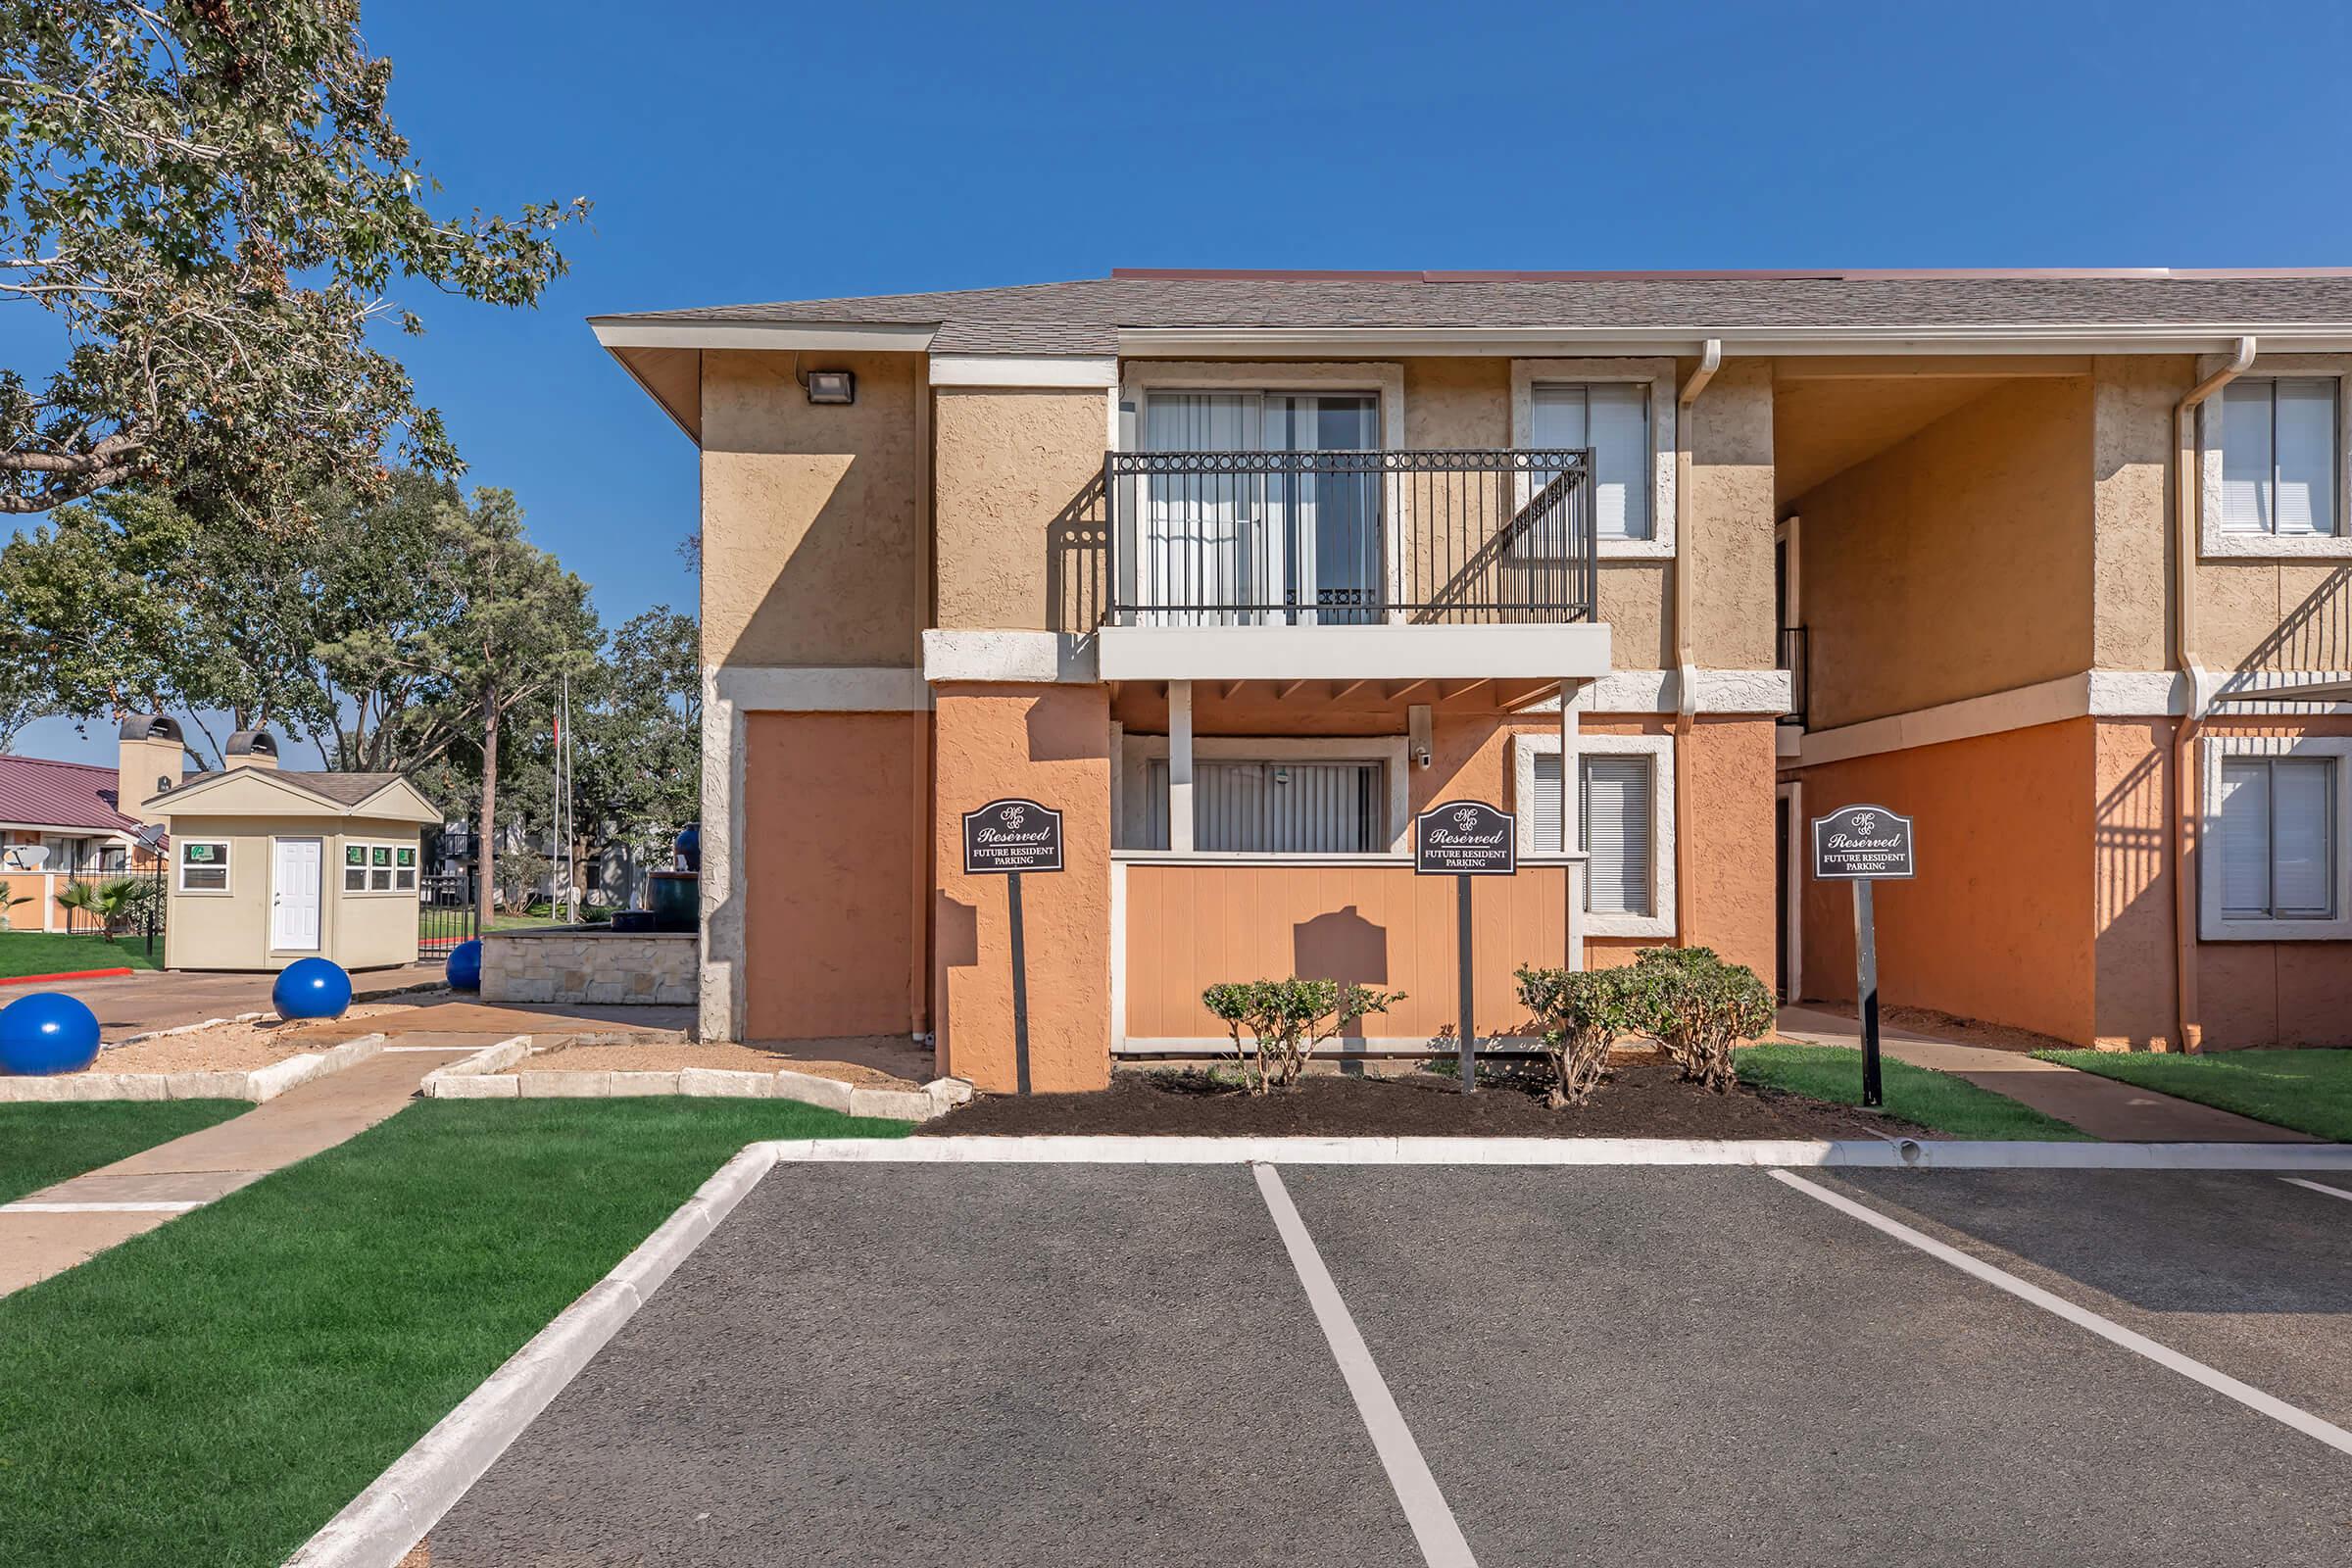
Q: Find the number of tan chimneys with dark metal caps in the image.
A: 2